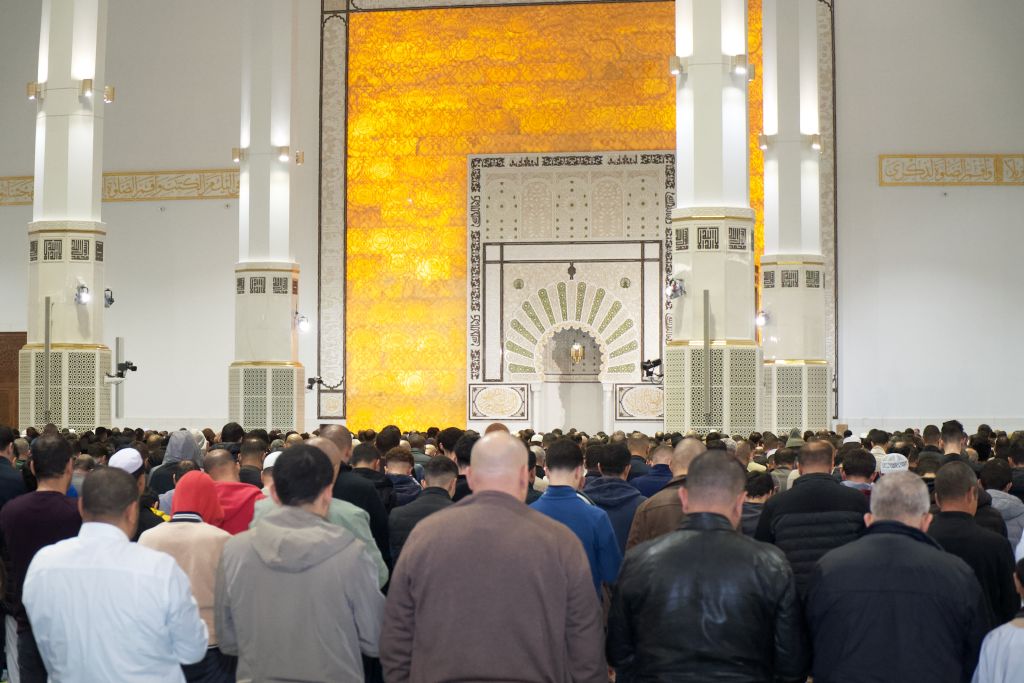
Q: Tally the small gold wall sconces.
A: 11